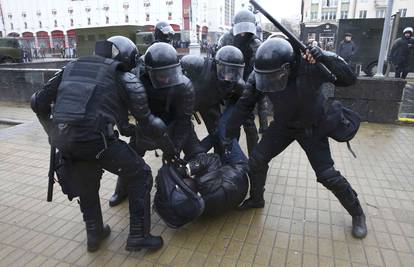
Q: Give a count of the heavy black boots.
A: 5